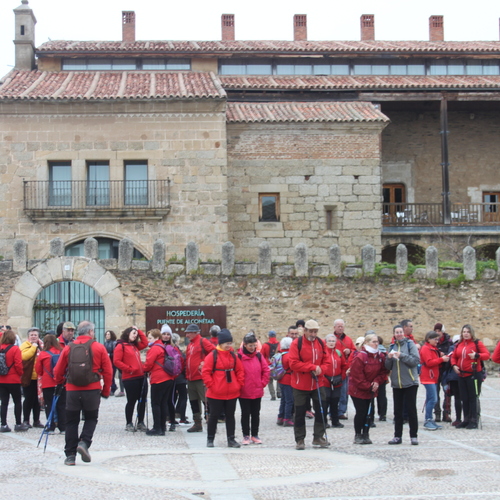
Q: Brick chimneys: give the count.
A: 5